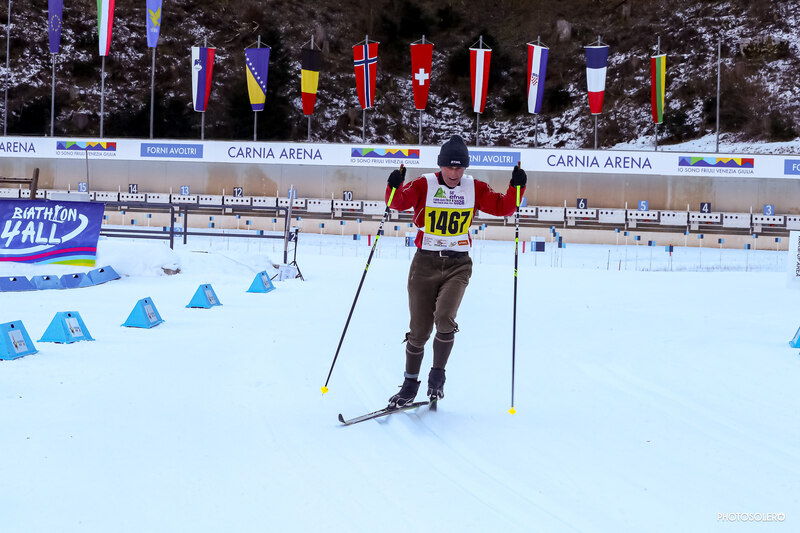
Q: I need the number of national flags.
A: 10